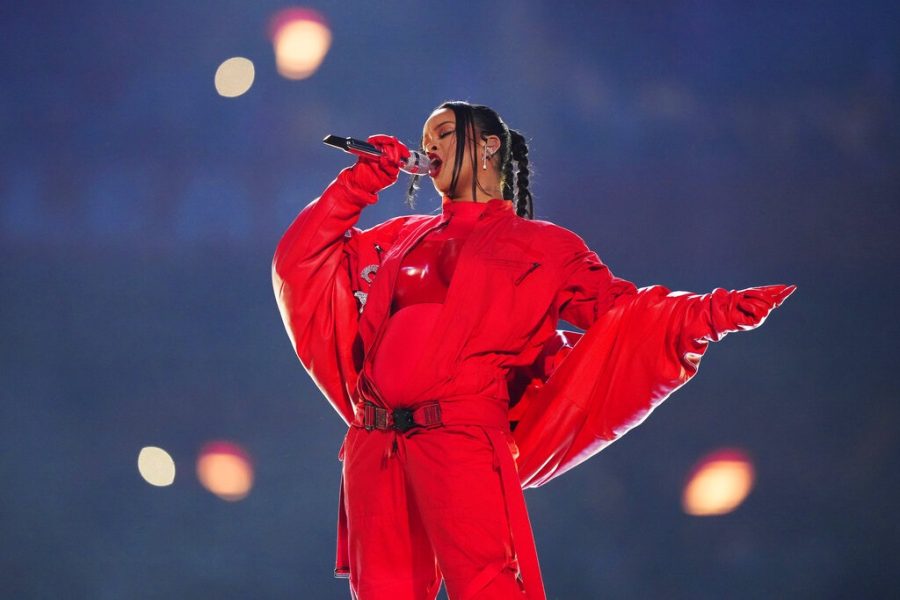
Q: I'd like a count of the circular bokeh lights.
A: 5